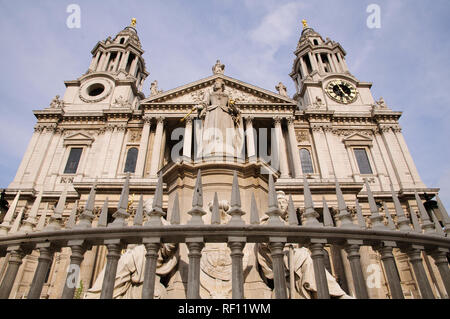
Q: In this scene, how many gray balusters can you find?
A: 13